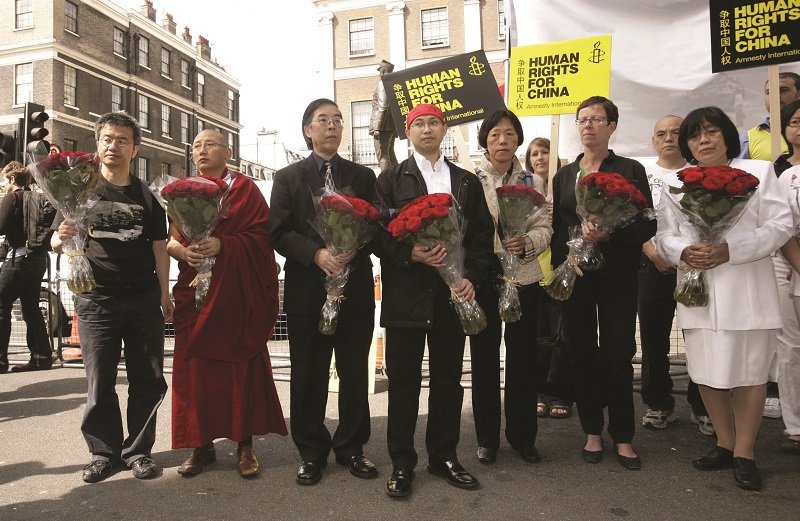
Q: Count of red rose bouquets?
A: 7